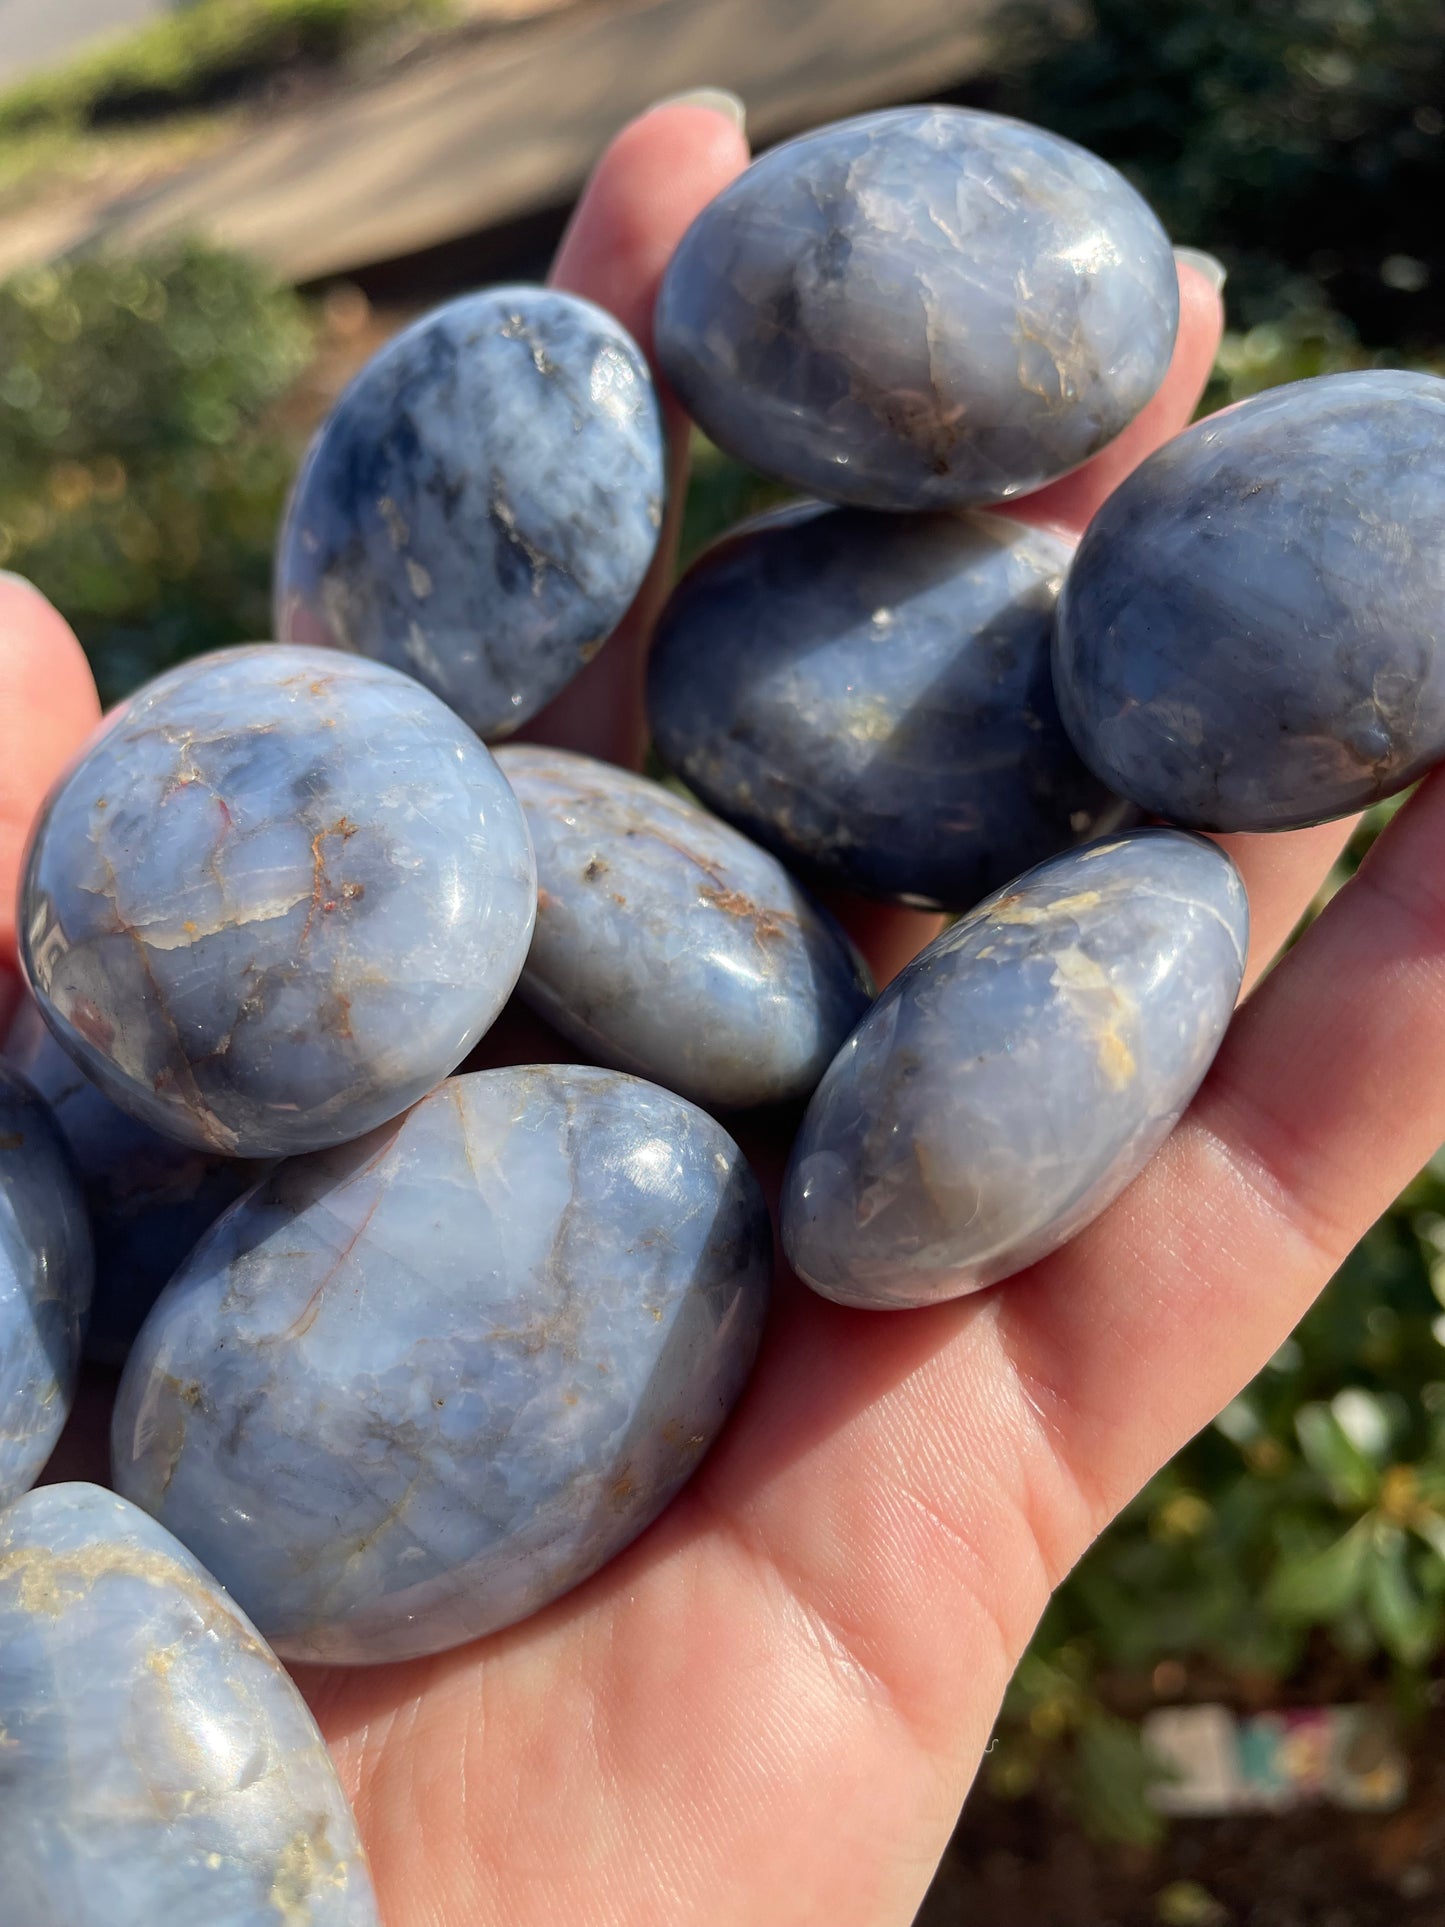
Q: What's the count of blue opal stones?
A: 11